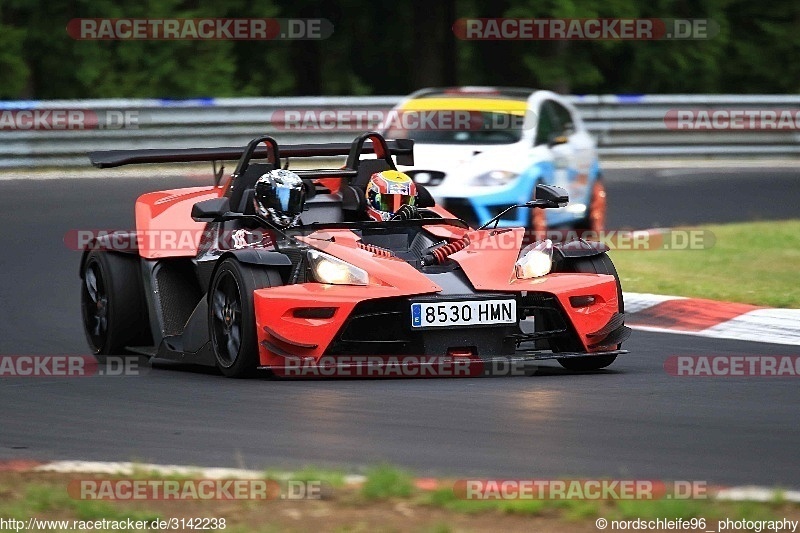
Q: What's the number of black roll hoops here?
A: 2